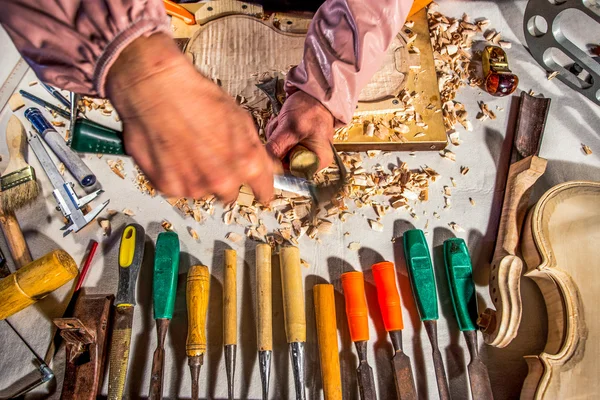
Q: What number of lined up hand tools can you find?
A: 11